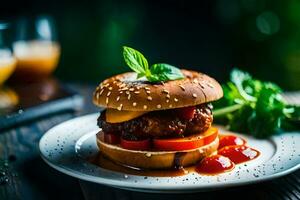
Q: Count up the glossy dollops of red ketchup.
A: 3